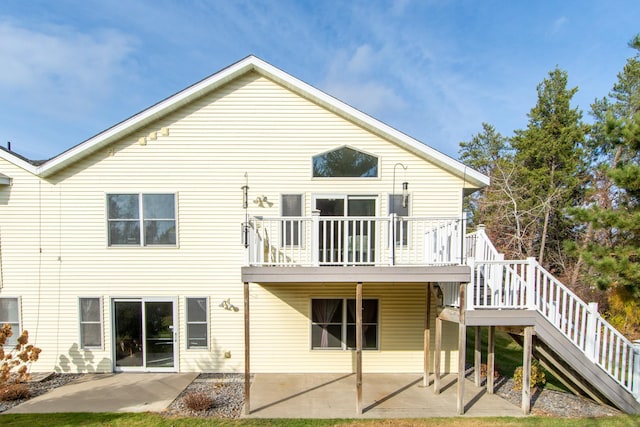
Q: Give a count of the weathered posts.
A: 8